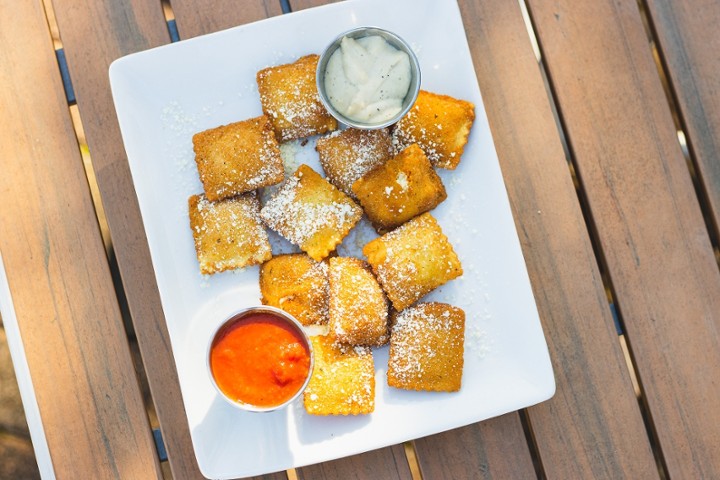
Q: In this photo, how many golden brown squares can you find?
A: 12